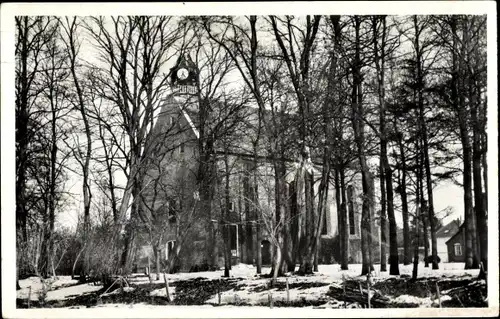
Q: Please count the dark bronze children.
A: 0